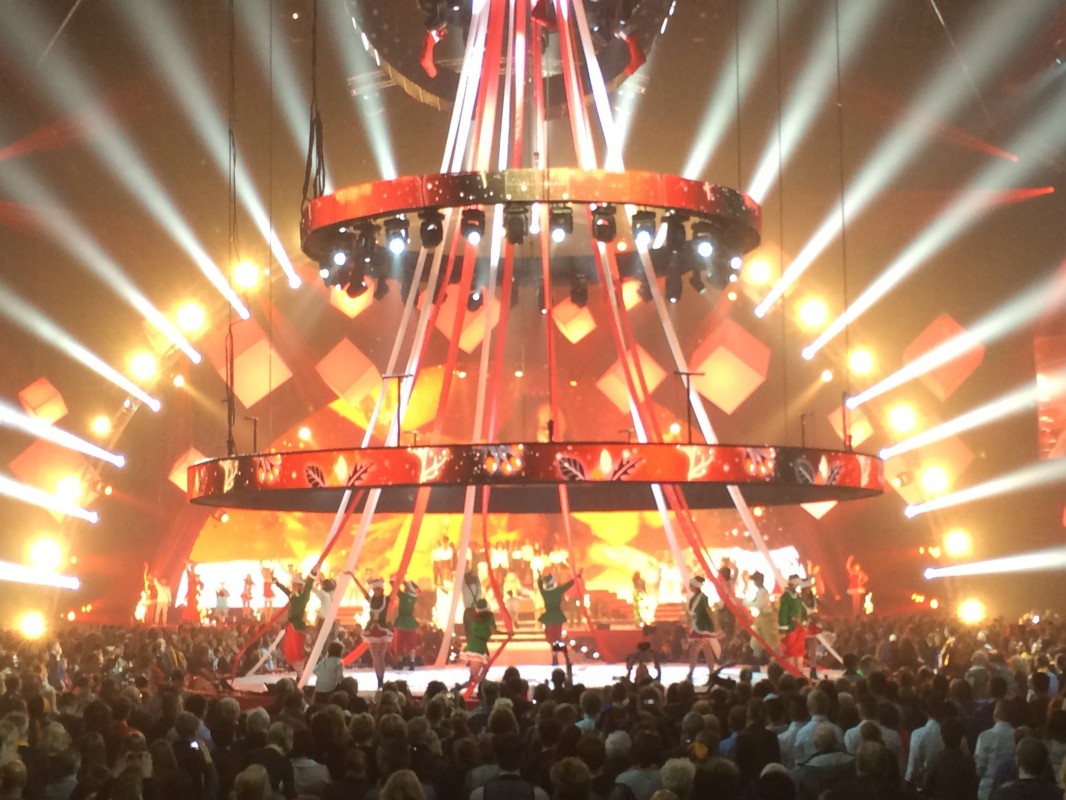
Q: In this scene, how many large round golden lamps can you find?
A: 14